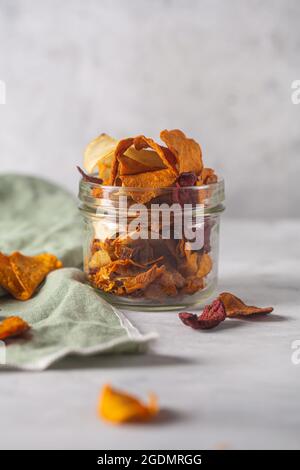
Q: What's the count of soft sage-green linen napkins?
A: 1